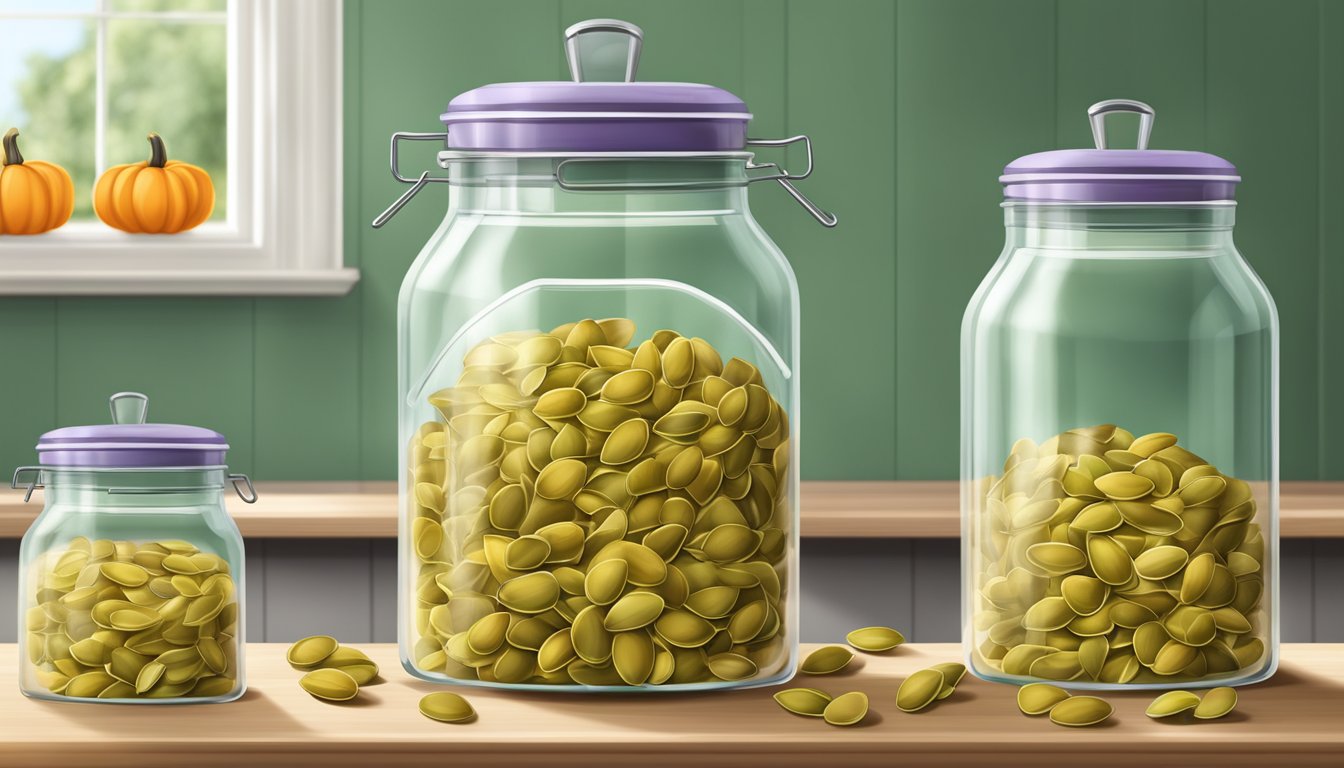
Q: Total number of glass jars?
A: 3